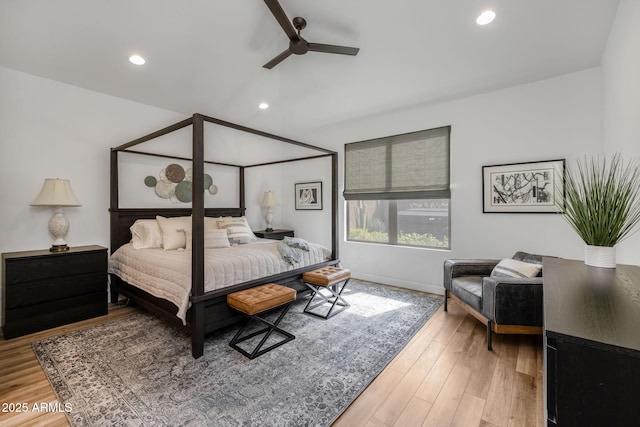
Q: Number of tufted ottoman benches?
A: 2